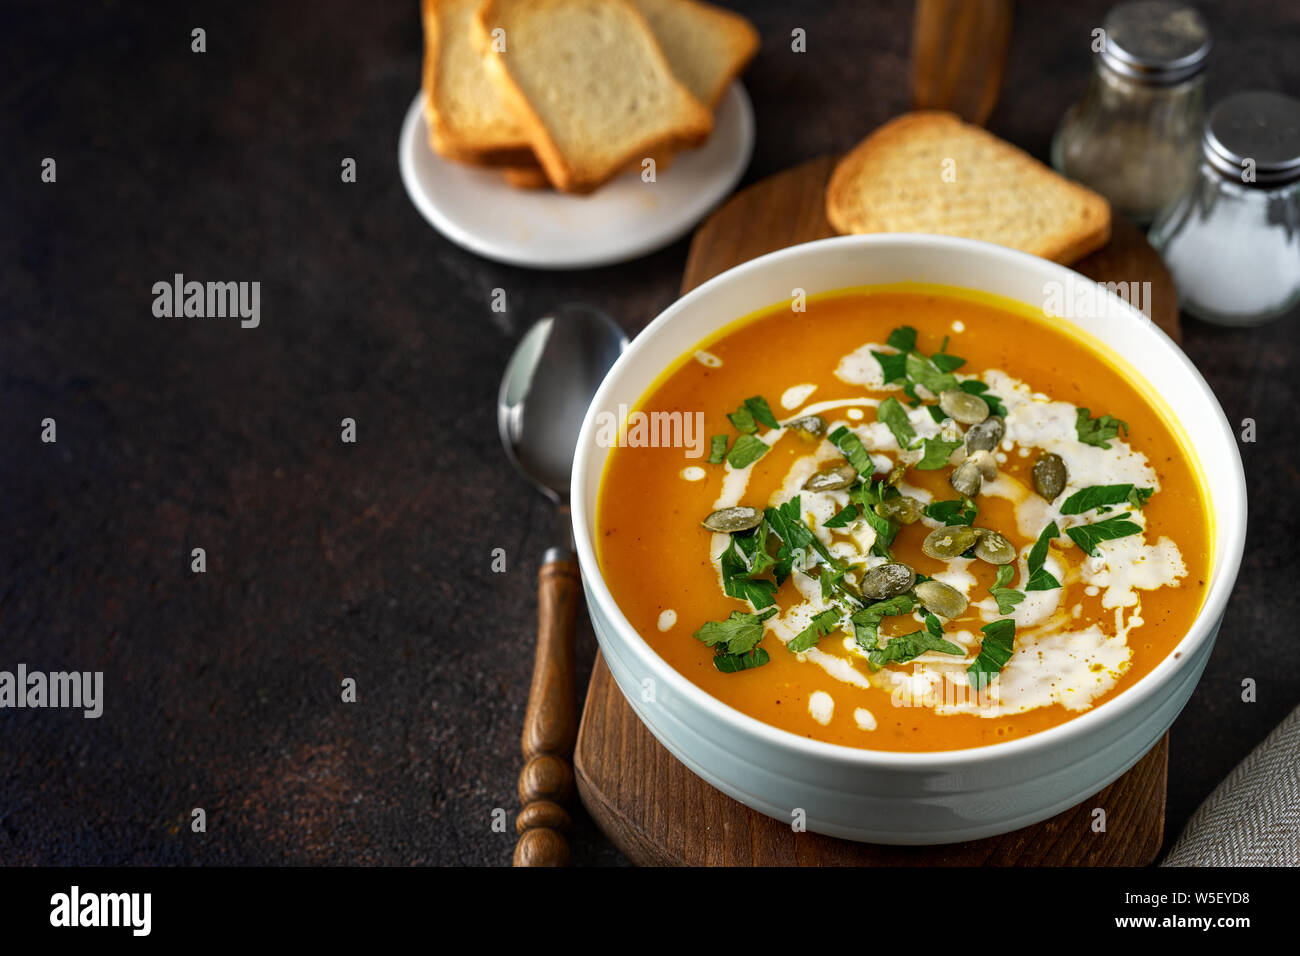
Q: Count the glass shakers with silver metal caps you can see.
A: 2